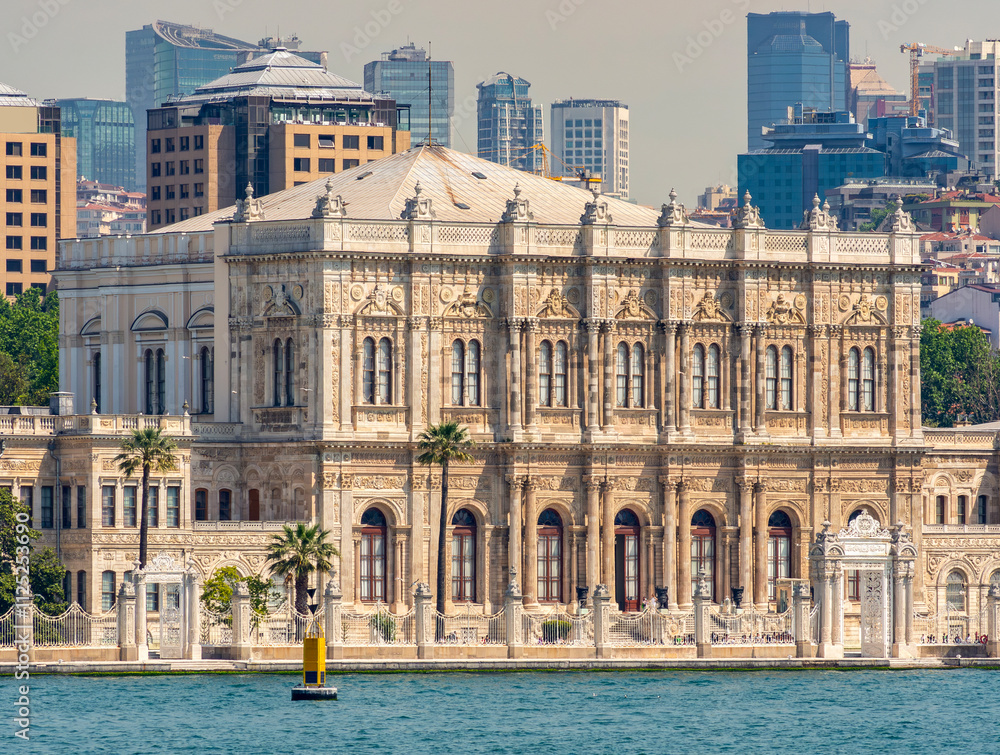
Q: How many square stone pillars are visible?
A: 10